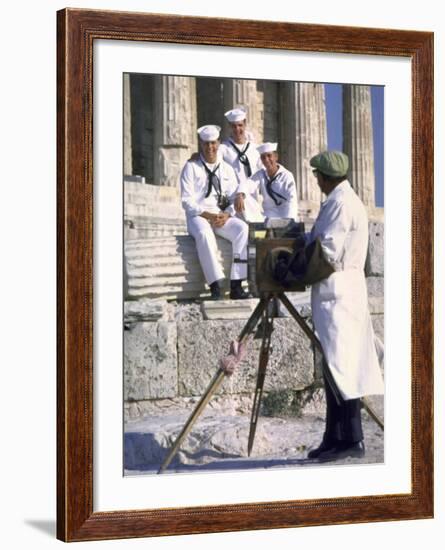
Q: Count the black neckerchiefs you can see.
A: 3